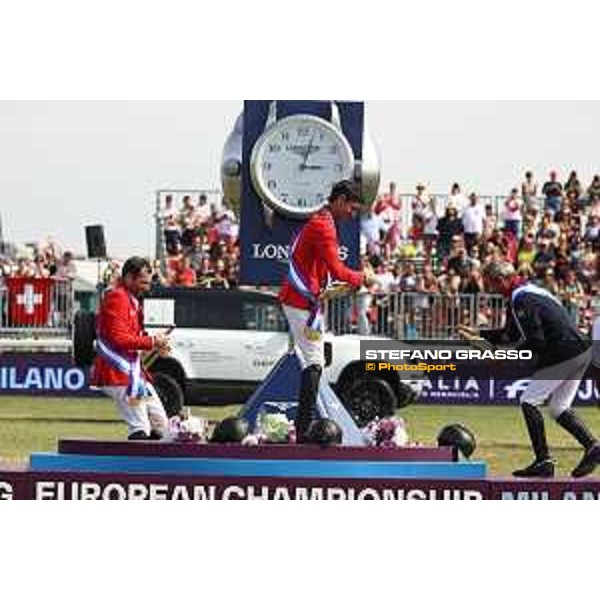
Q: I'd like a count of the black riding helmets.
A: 3